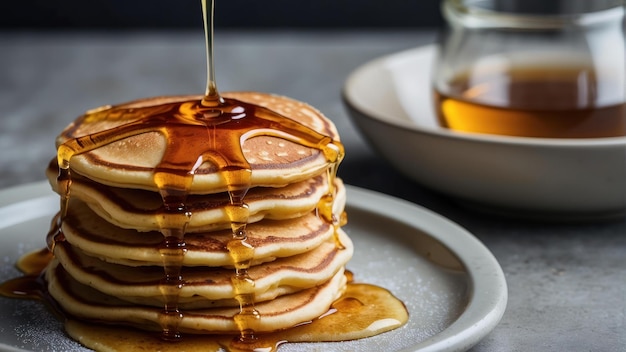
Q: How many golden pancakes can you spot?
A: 5